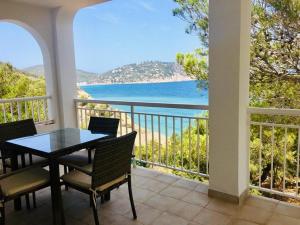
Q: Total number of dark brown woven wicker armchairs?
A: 4